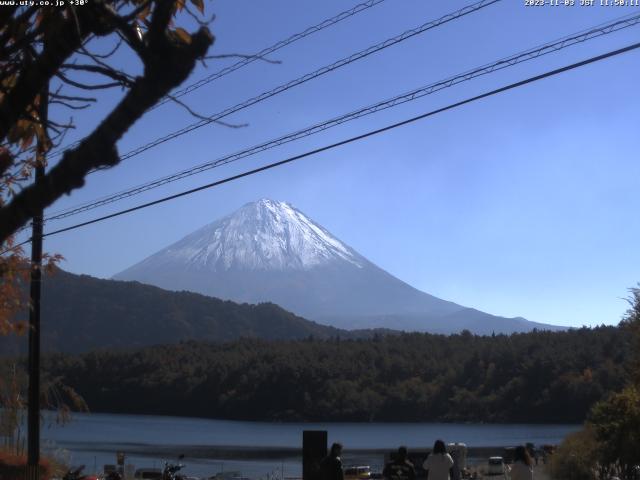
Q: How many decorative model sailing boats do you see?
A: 0